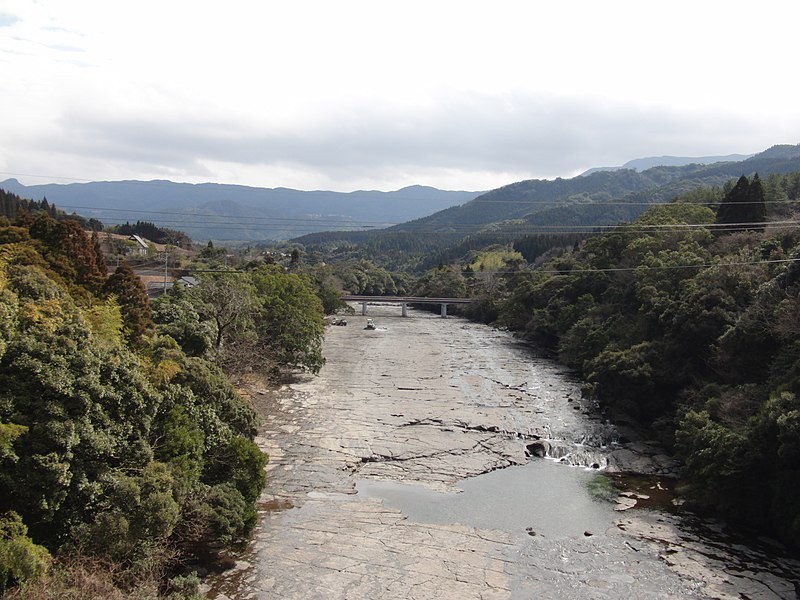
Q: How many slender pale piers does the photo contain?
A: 3